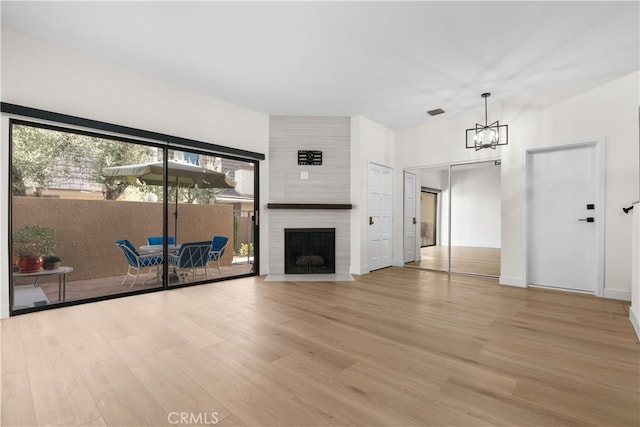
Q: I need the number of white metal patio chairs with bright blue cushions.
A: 4